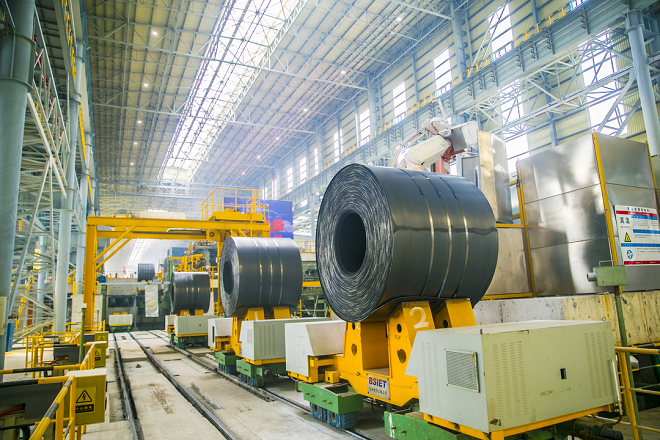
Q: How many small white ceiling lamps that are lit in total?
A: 11